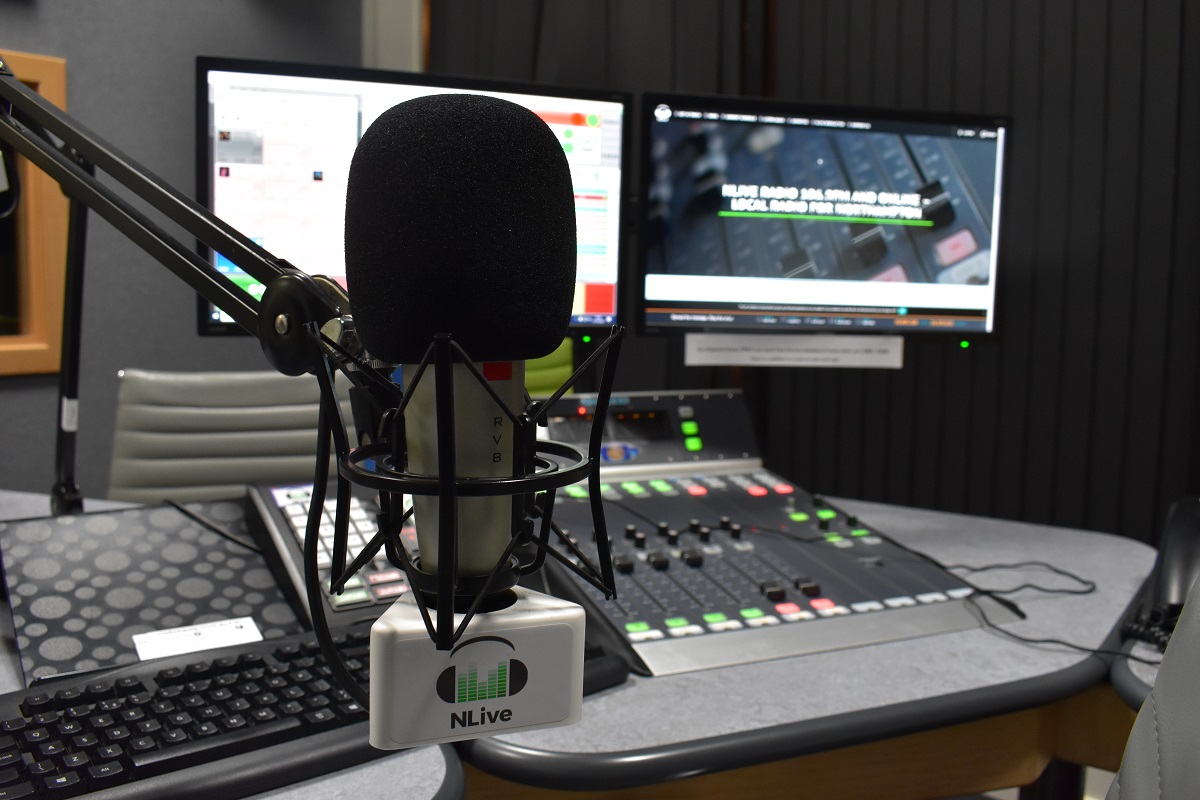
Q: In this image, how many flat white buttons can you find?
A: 10